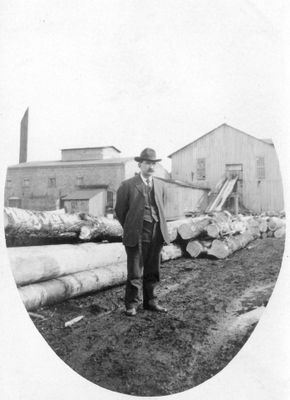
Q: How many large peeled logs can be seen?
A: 2